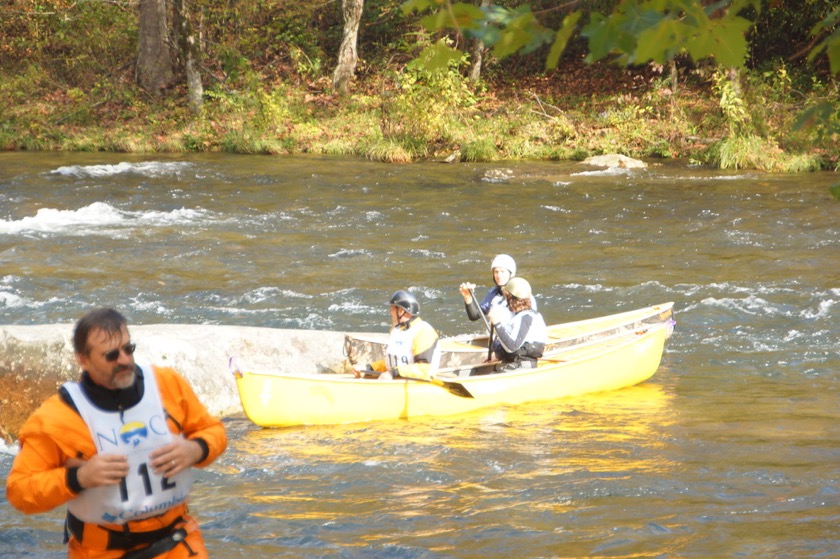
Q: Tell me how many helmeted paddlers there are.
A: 3